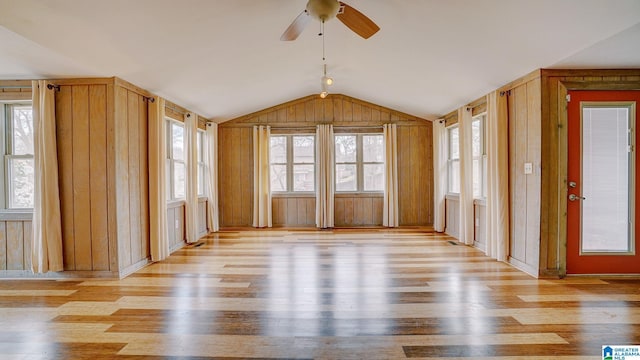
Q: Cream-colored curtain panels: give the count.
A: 10